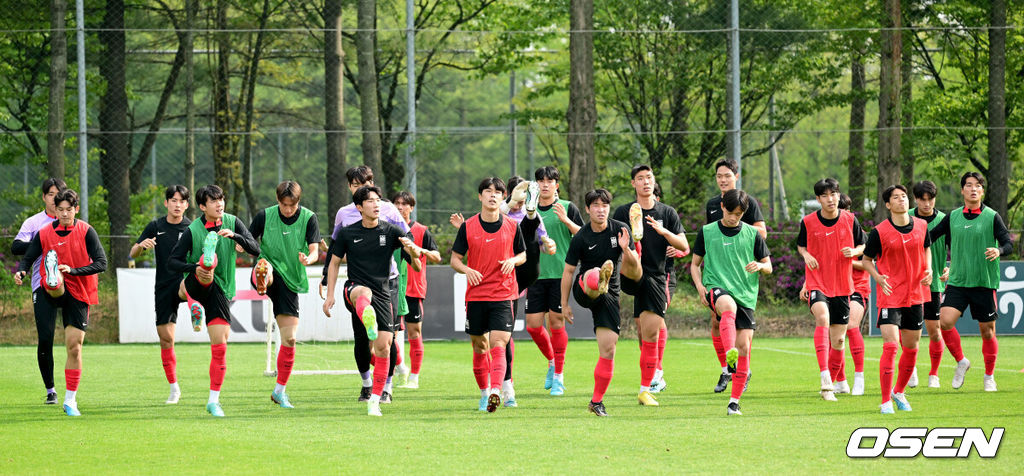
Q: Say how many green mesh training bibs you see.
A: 7